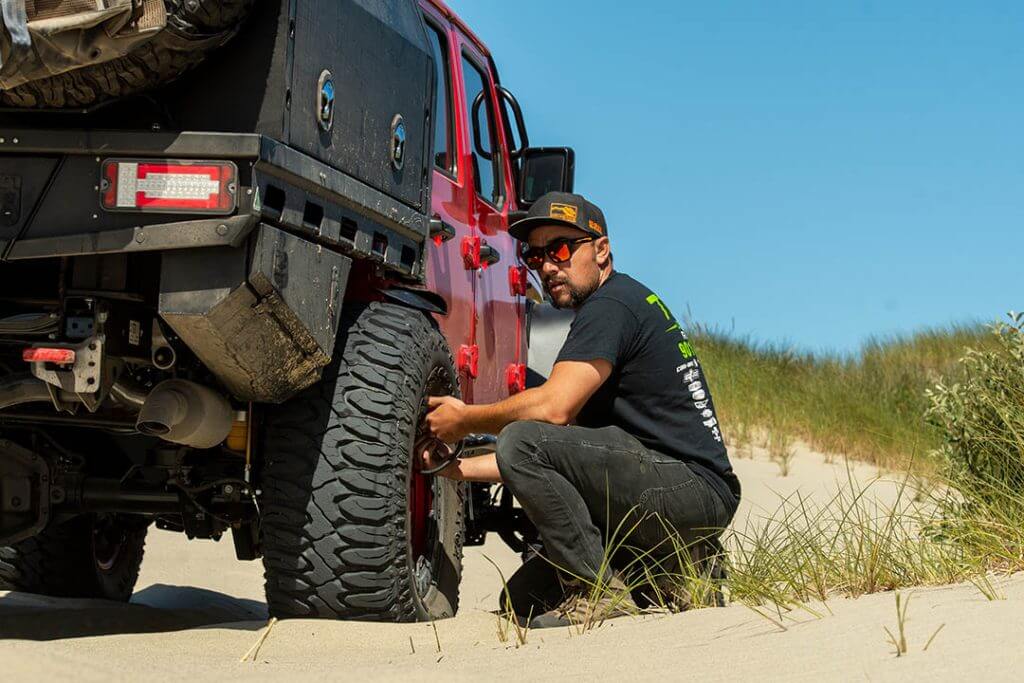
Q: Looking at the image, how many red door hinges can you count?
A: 4